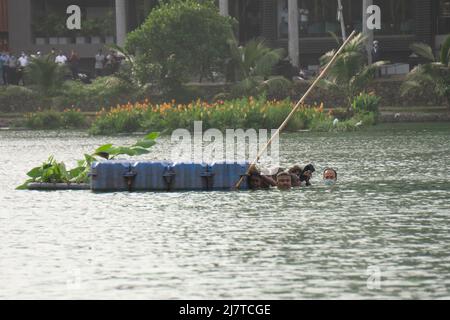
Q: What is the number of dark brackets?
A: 3